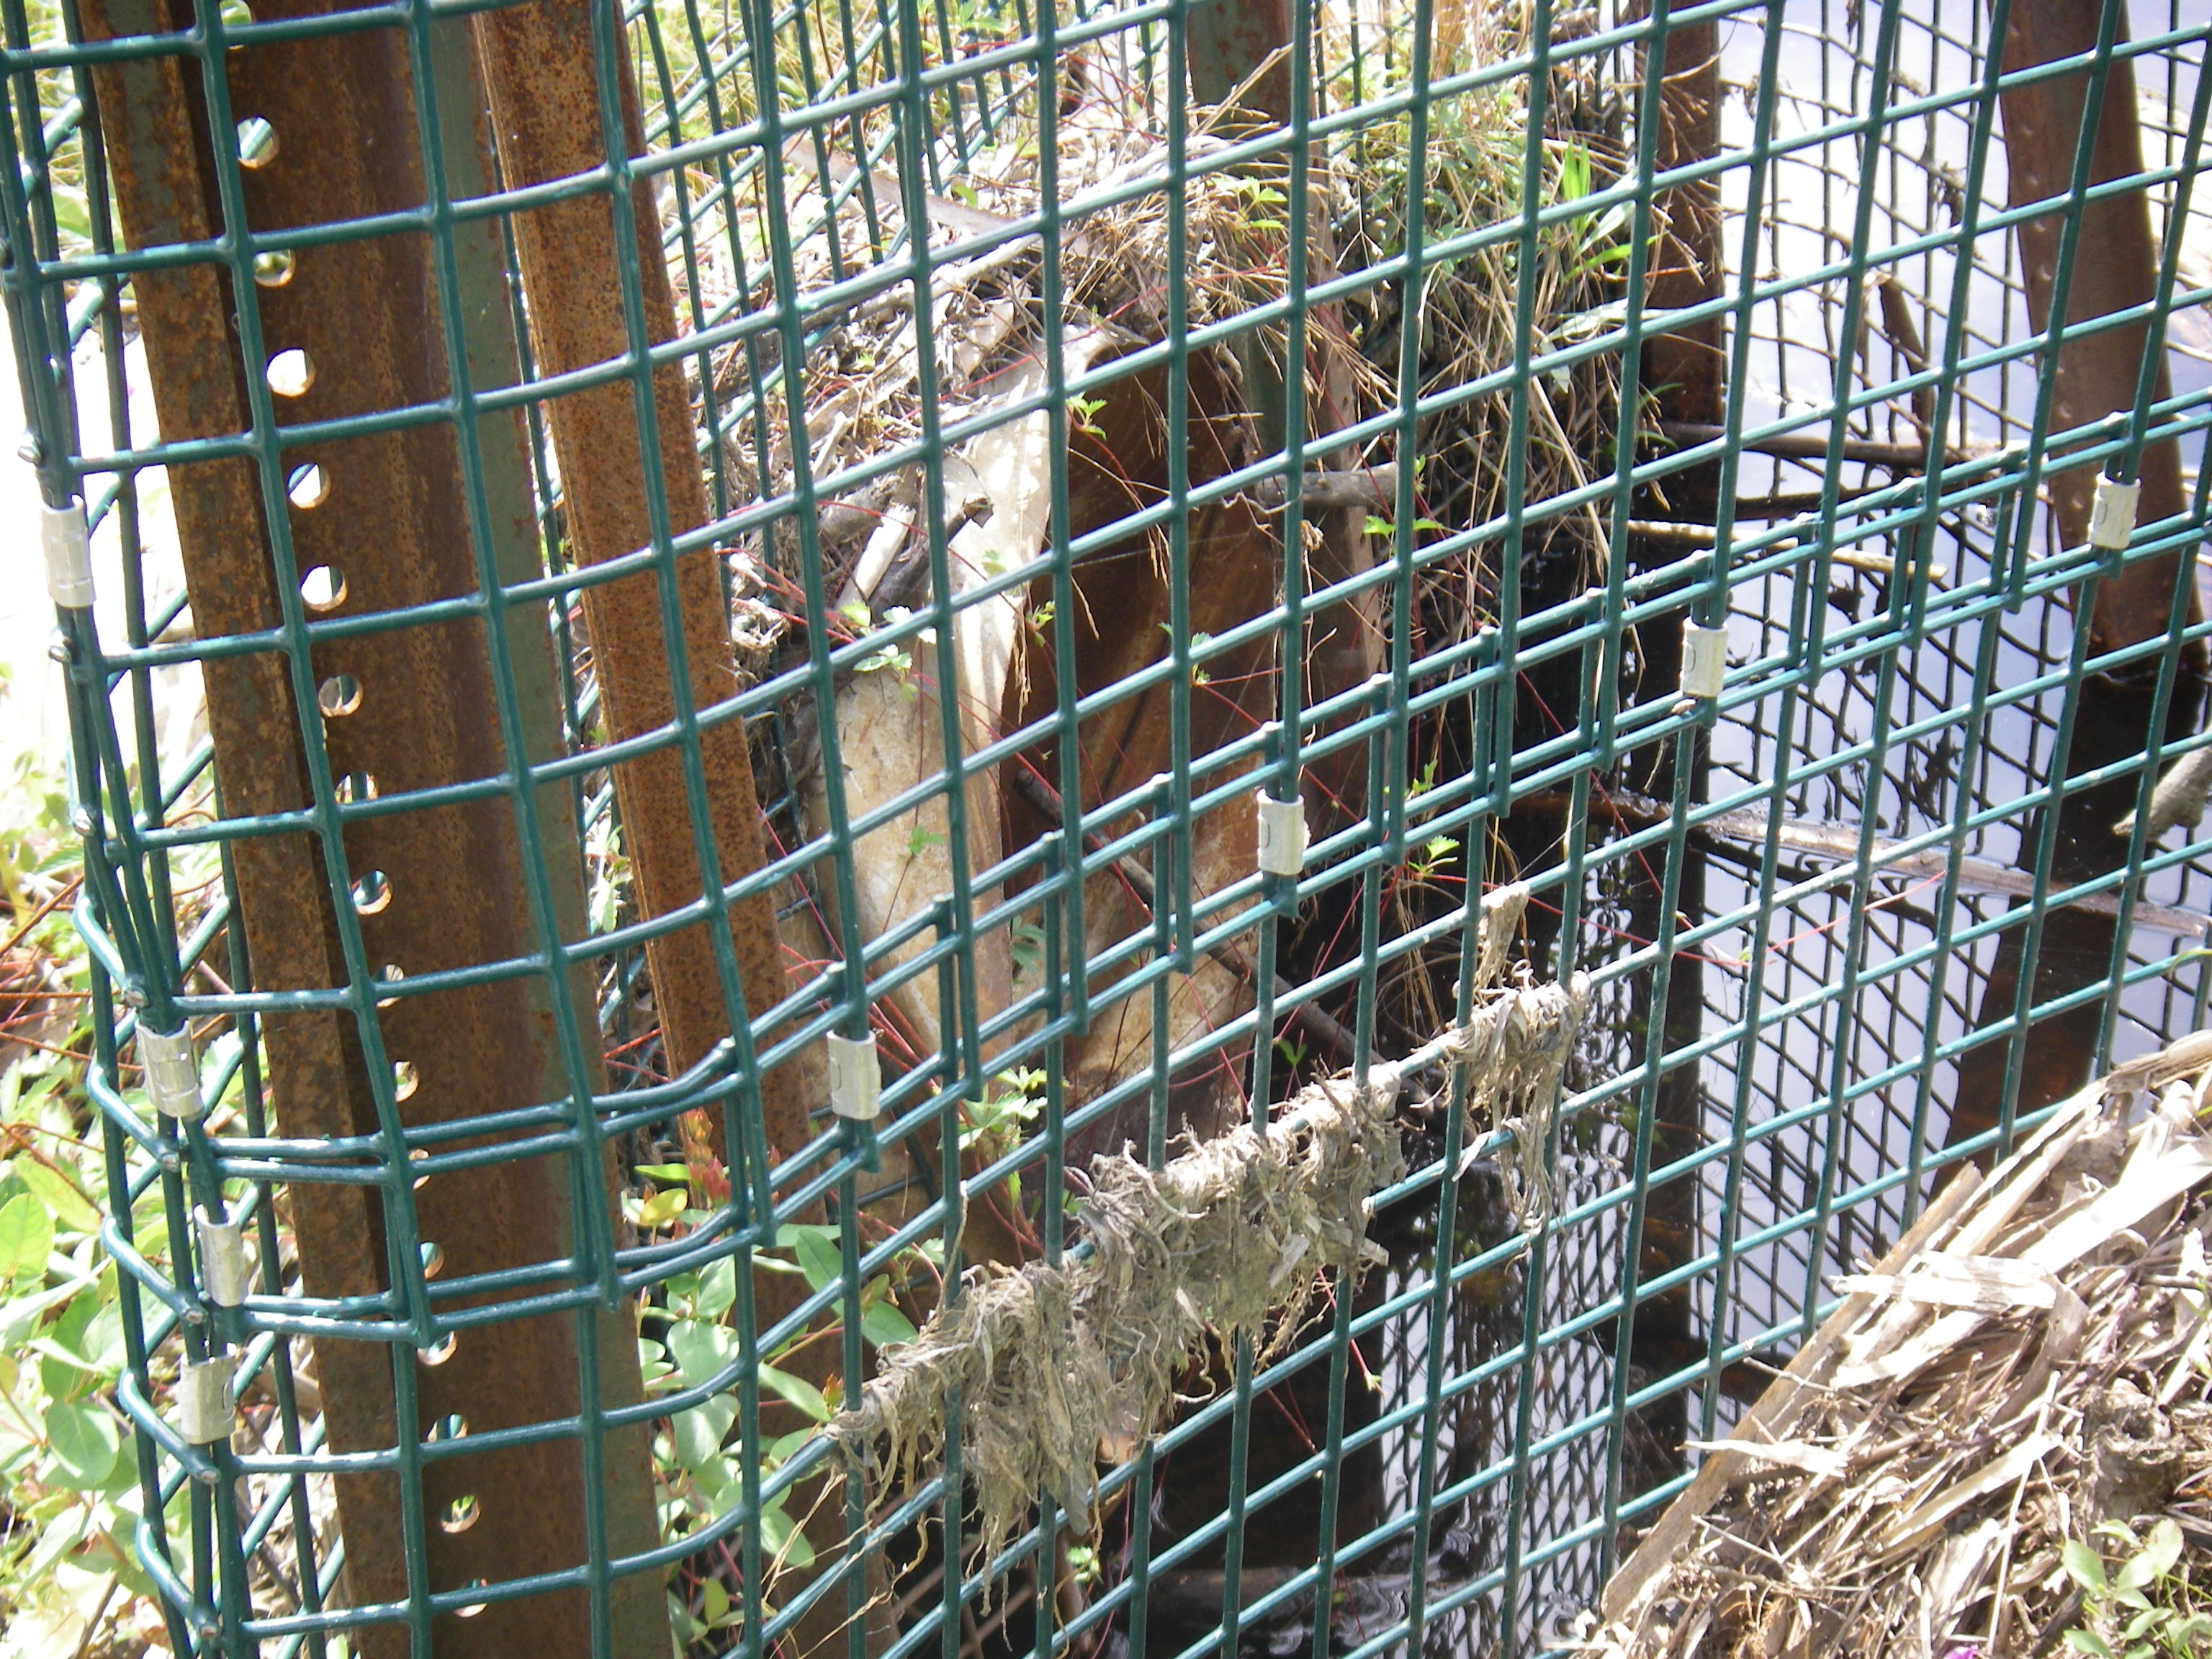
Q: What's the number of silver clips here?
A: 8